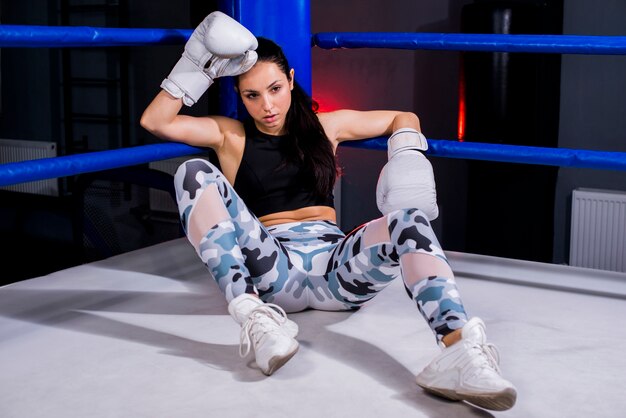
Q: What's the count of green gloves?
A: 0